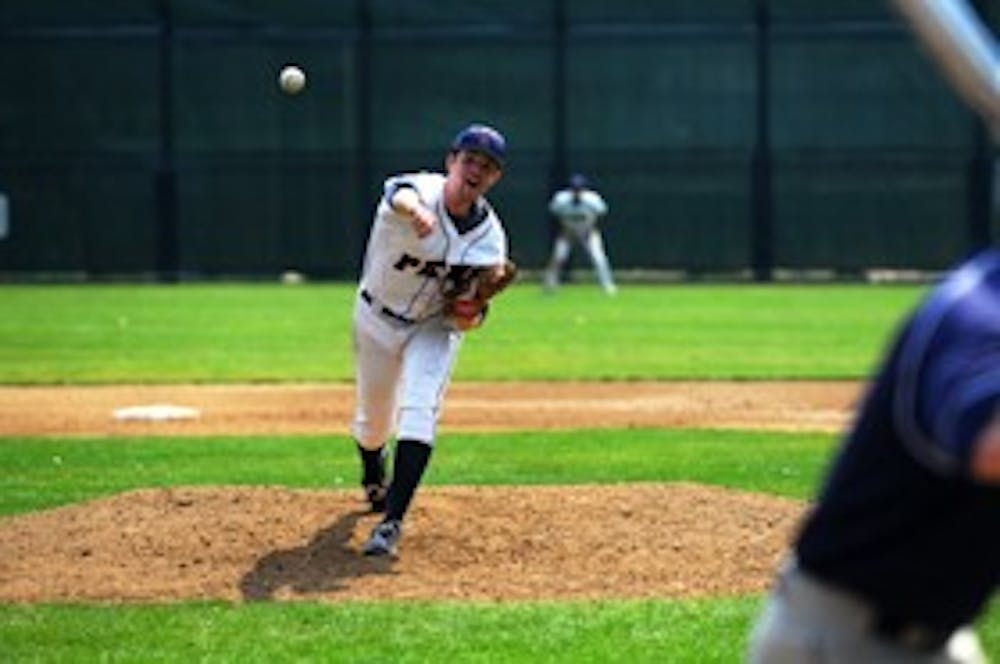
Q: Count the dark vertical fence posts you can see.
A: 5